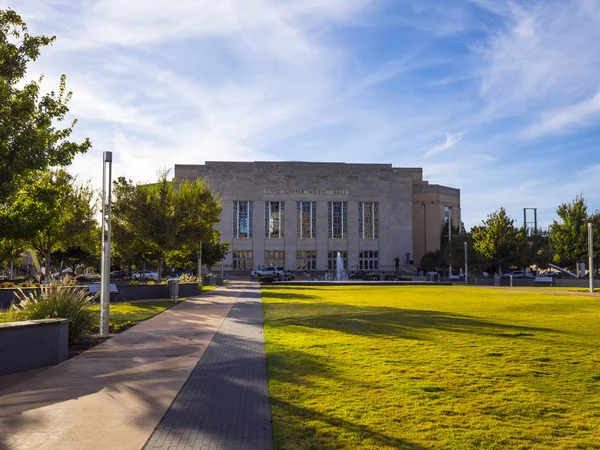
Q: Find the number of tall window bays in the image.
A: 5